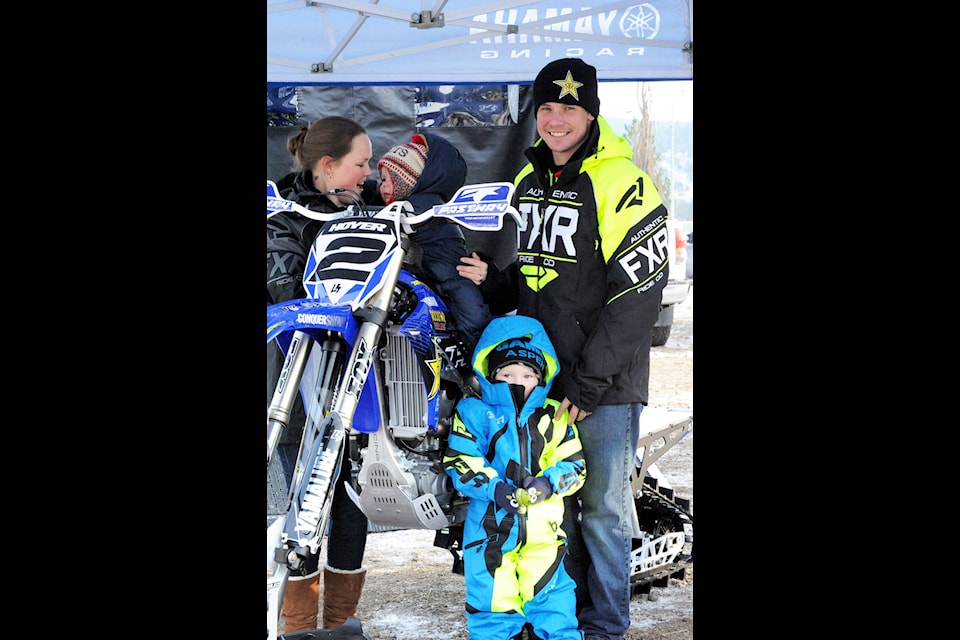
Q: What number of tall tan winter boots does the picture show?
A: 2